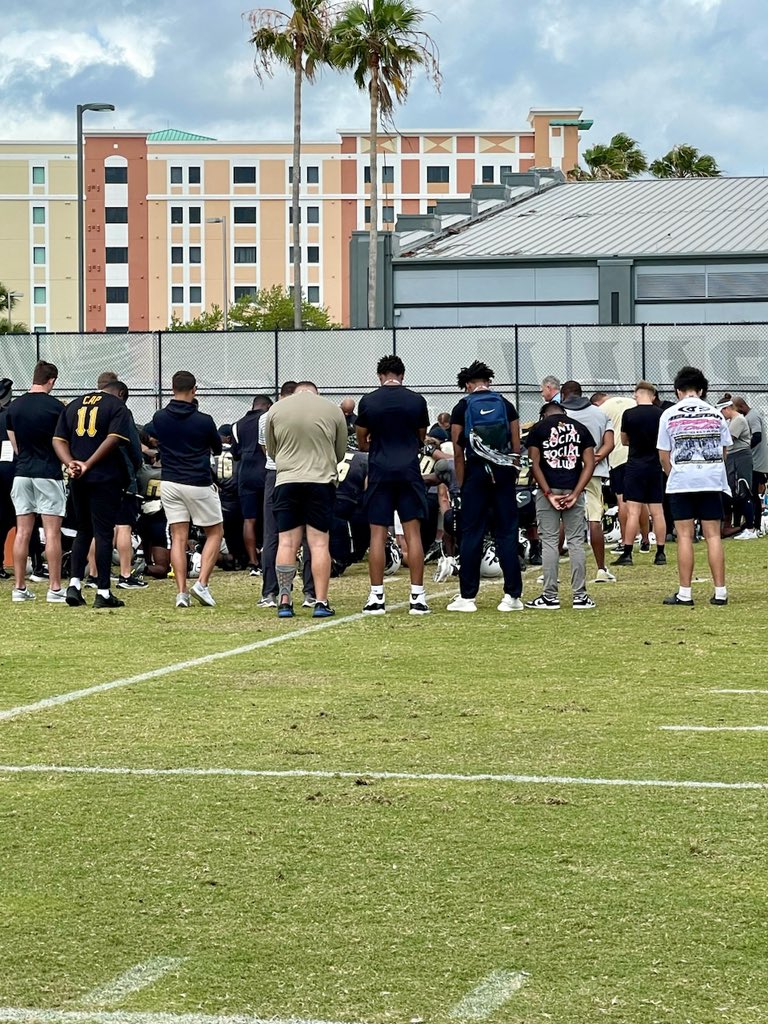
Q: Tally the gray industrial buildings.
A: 1